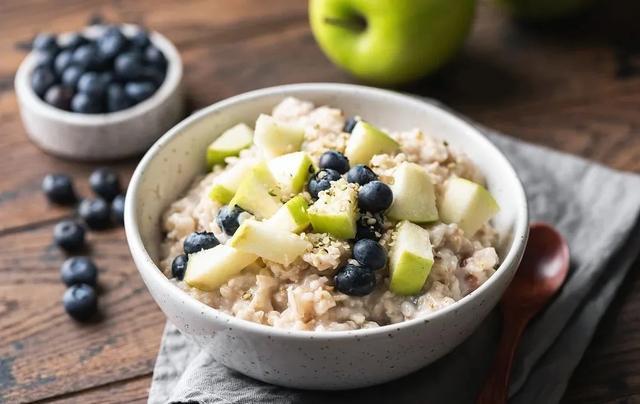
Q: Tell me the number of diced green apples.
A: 13